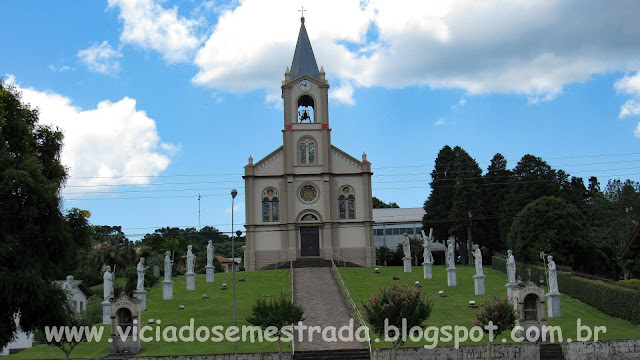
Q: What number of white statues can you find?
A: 12